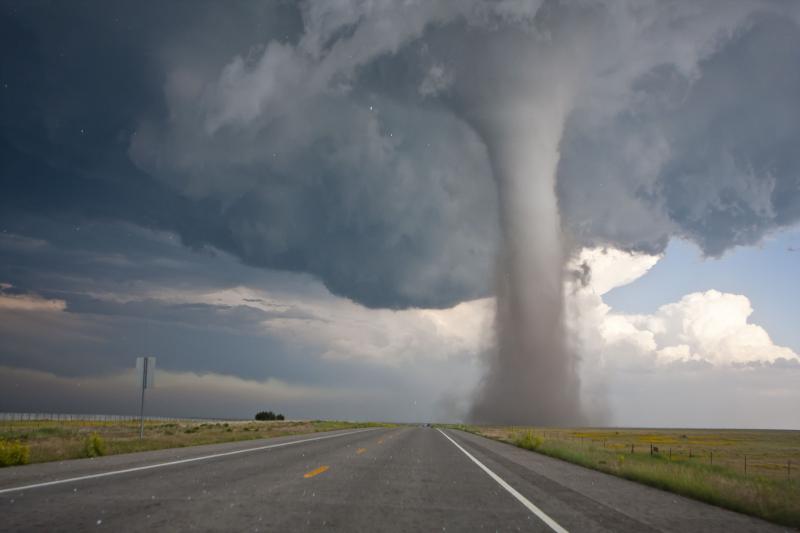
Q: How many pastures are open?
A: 2